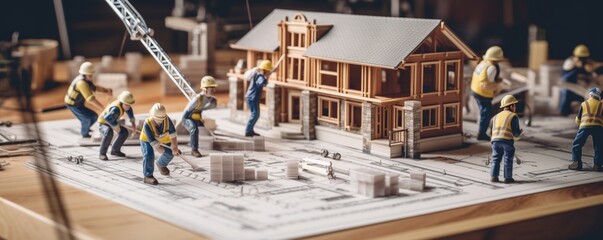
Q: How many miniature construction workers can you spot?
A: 9